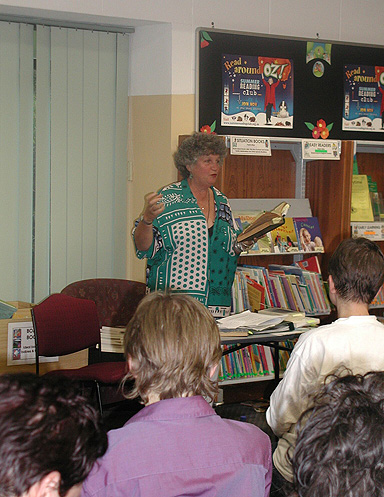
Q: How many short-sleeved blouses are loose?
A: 1